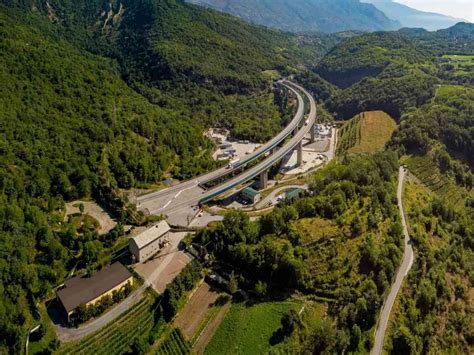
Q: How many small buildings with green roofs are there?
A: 2